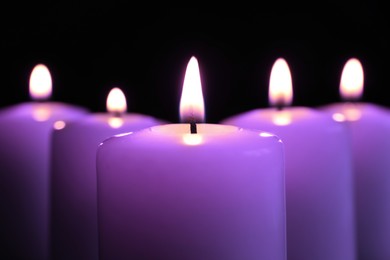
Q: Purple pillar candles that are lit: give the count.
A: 5